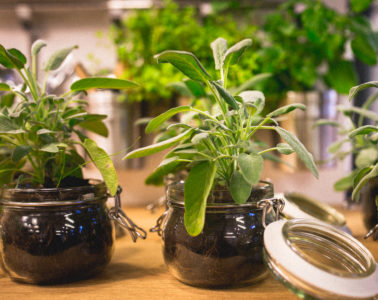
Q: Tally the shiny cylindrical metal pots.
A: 2